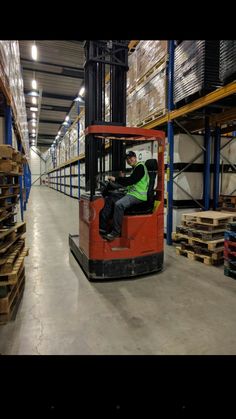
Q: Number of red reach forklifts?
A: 1